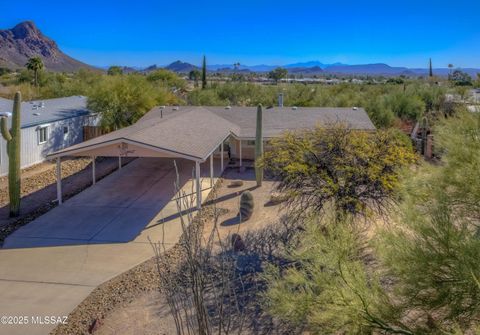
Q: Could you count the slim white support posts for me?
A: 7